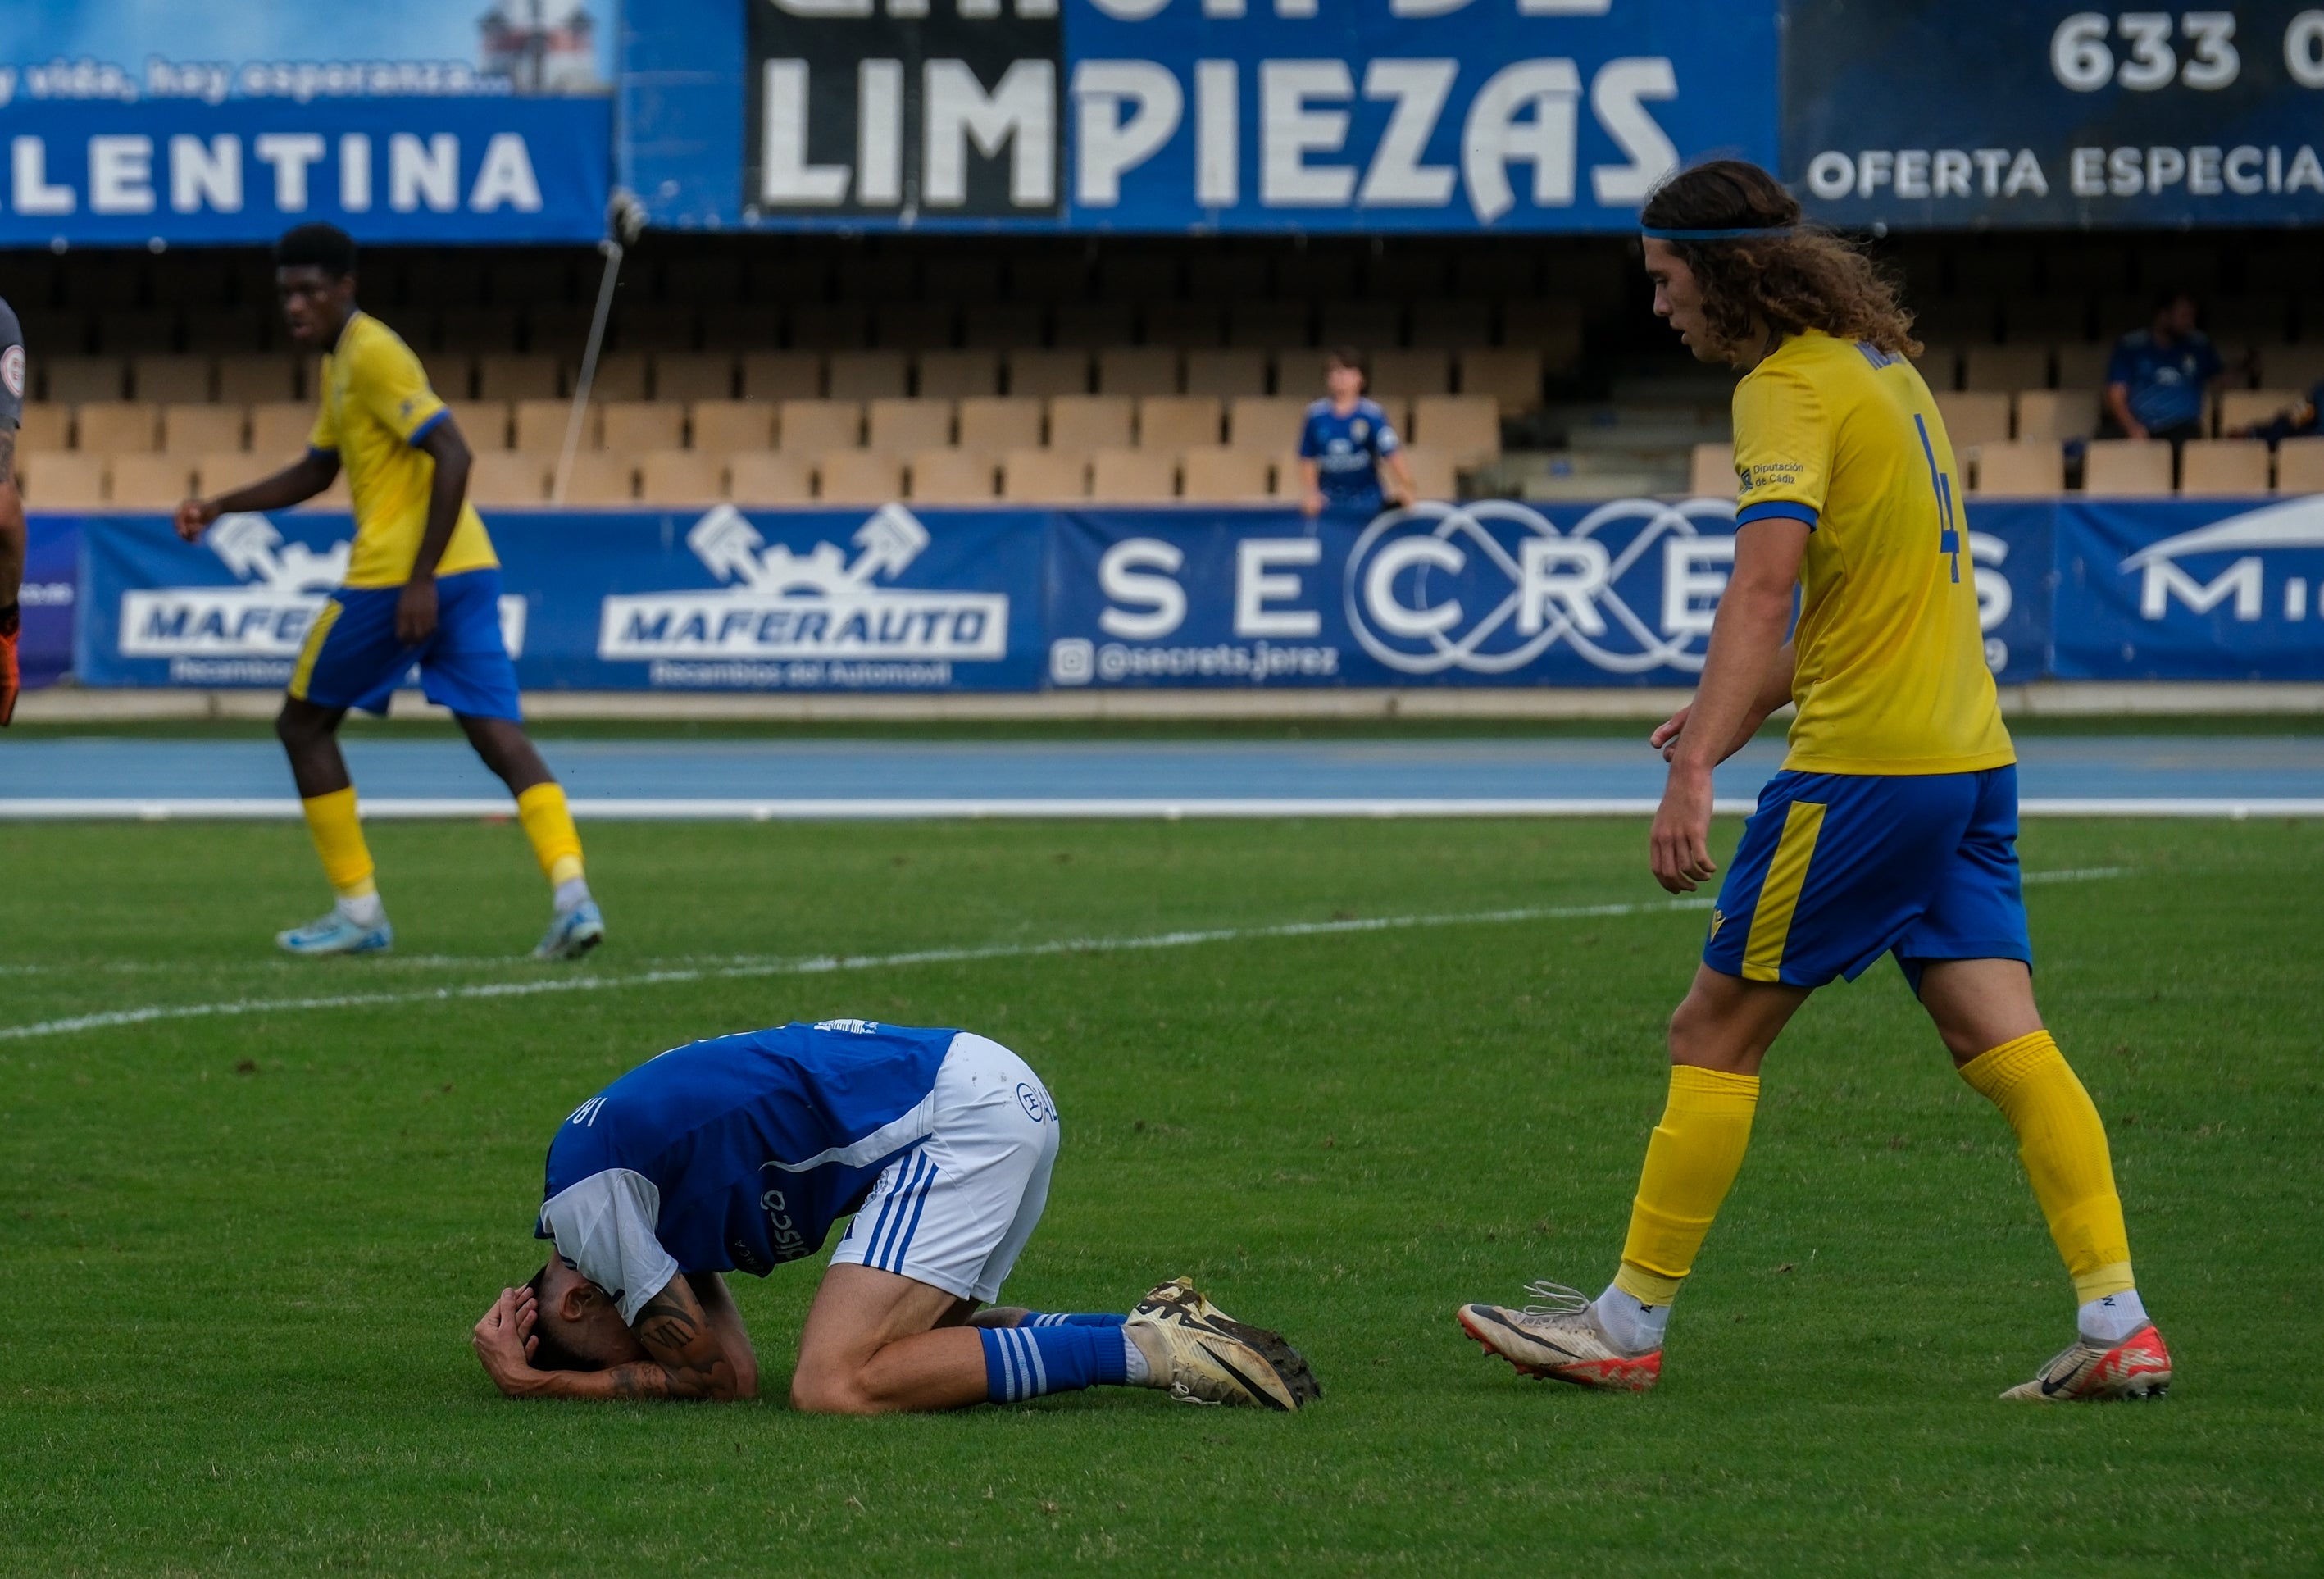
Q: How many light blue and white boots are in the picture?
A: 2